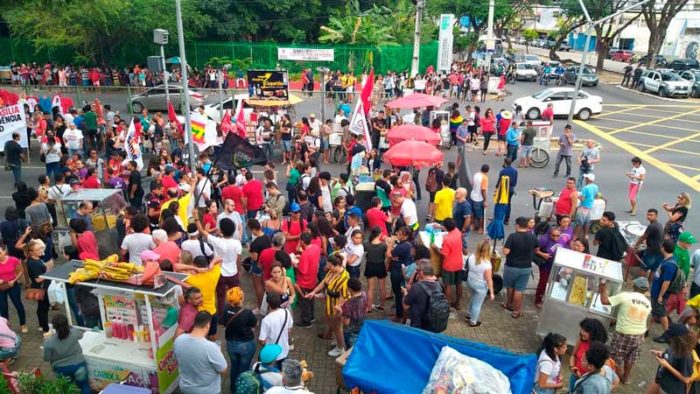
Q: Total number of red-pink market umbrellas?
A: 3